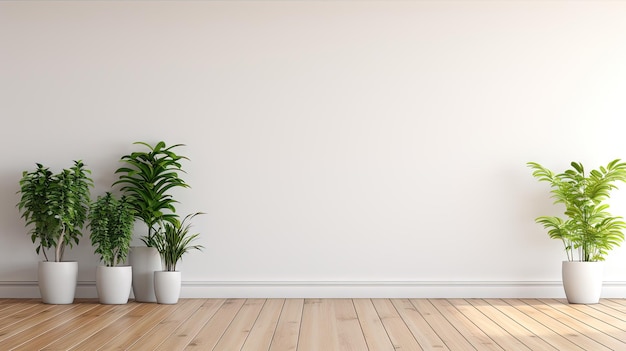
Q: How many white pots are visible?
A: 5